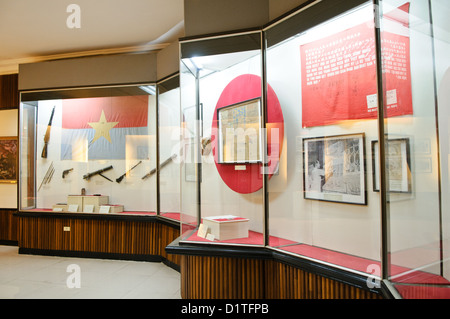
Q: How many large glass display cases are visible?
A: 2